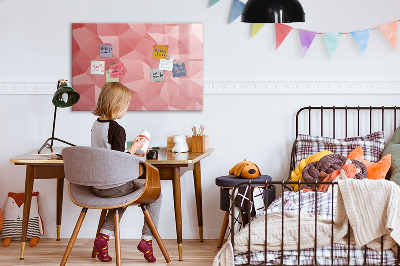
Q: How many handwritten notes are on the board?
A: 7